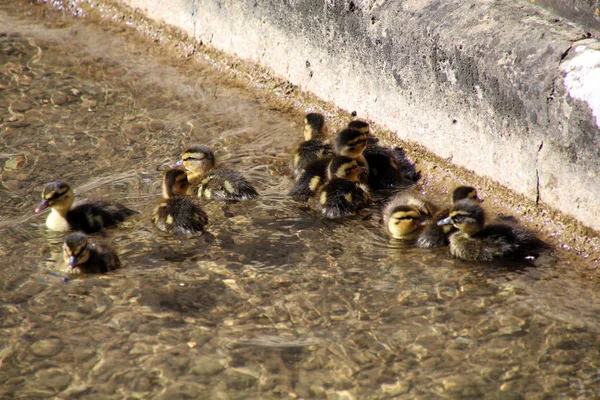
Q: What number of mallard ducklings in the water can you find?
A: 11